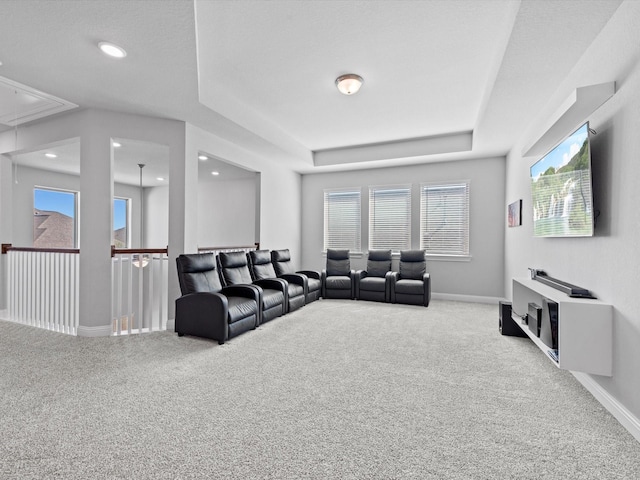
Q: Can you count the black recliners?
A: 7